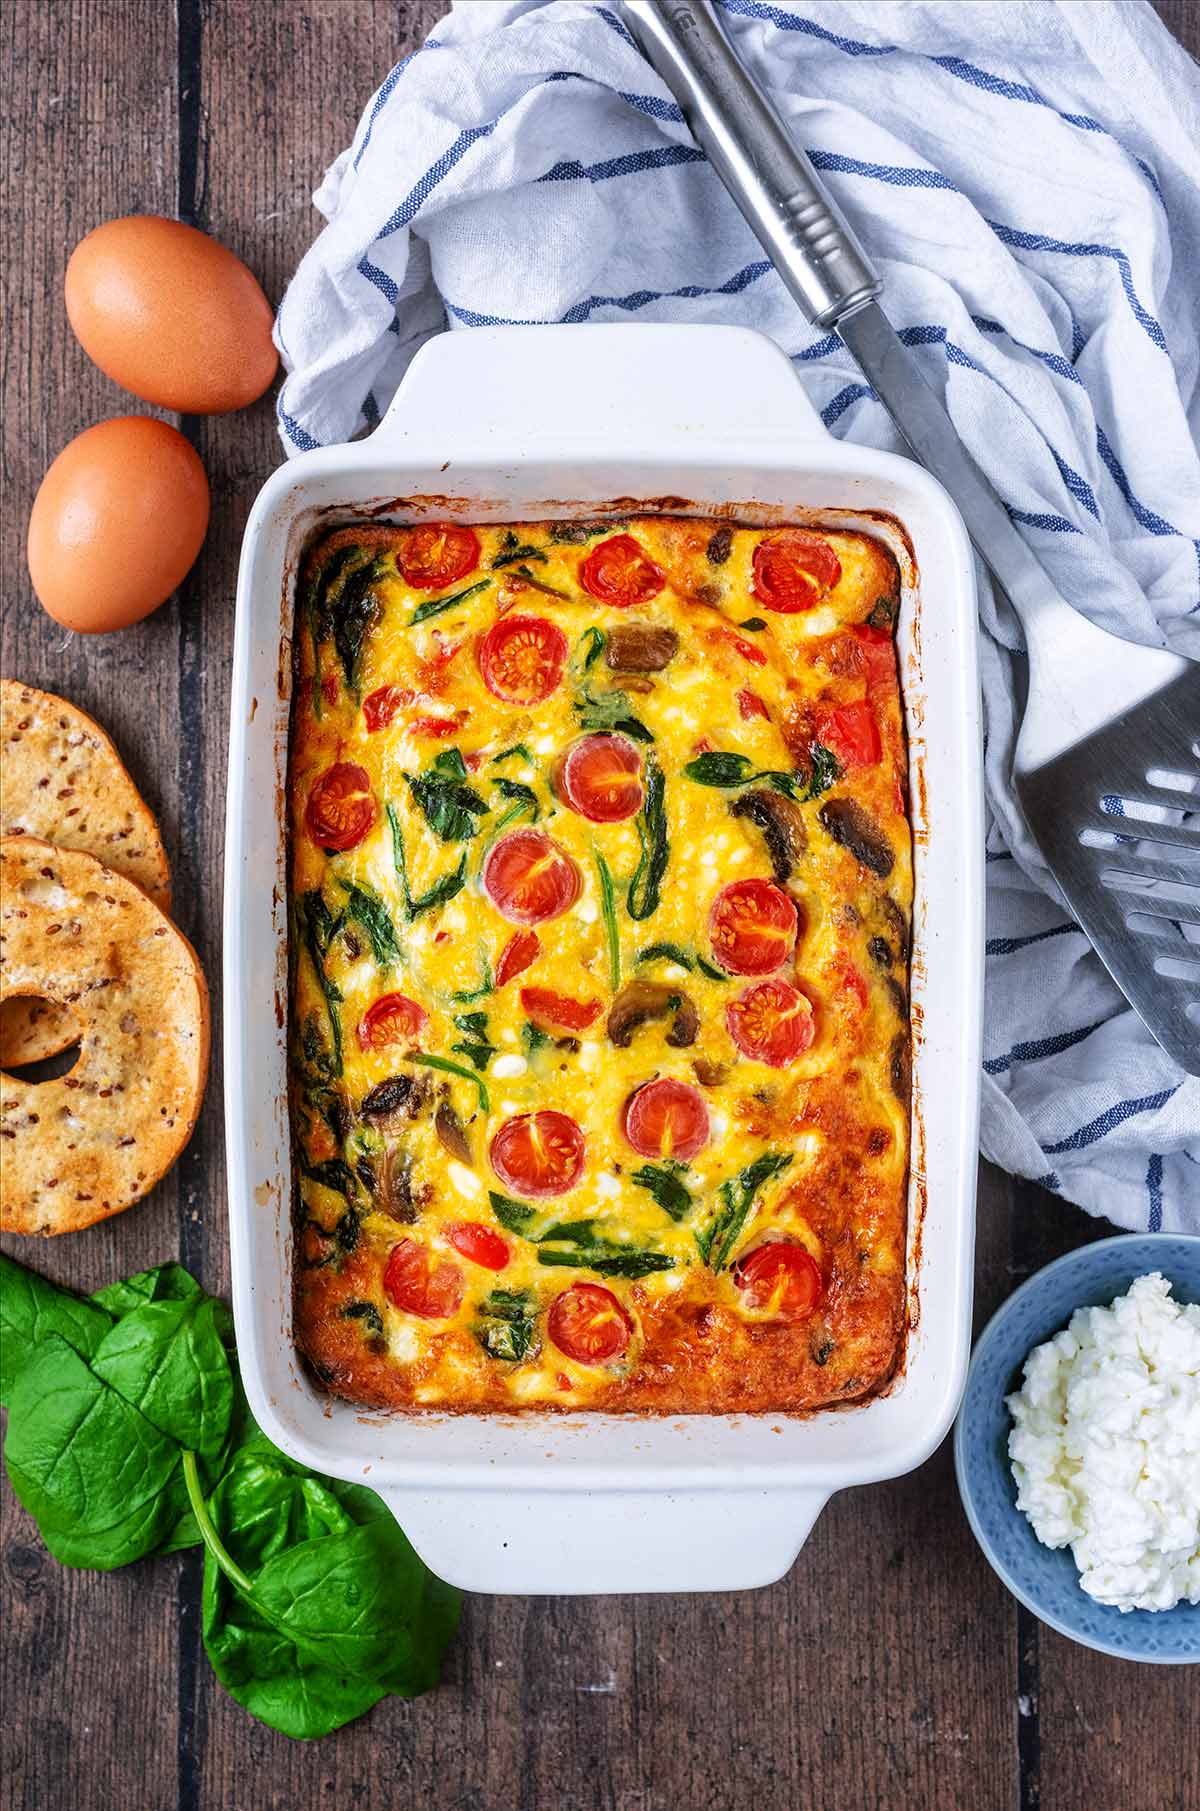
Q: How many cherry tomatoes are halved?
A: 15